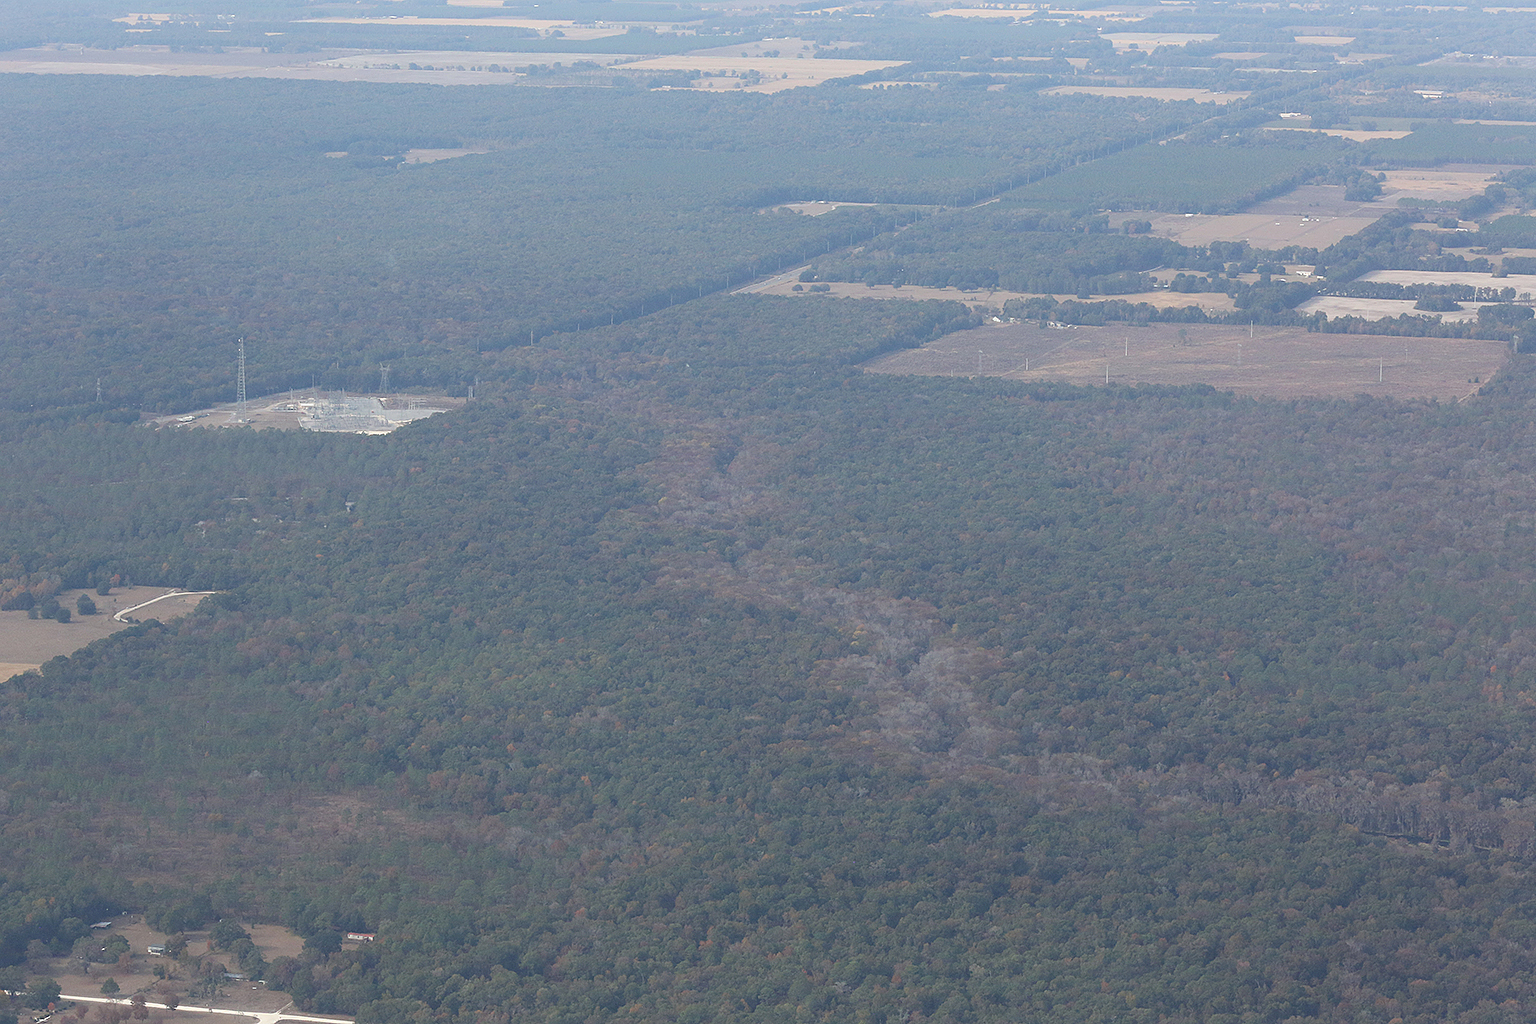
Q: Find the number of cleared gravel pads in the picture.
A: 1